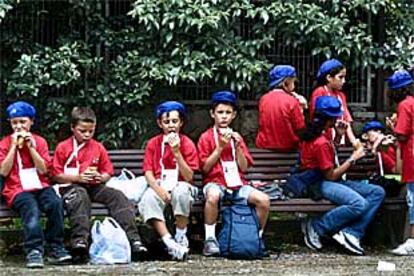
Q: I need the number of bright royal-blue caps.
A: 8